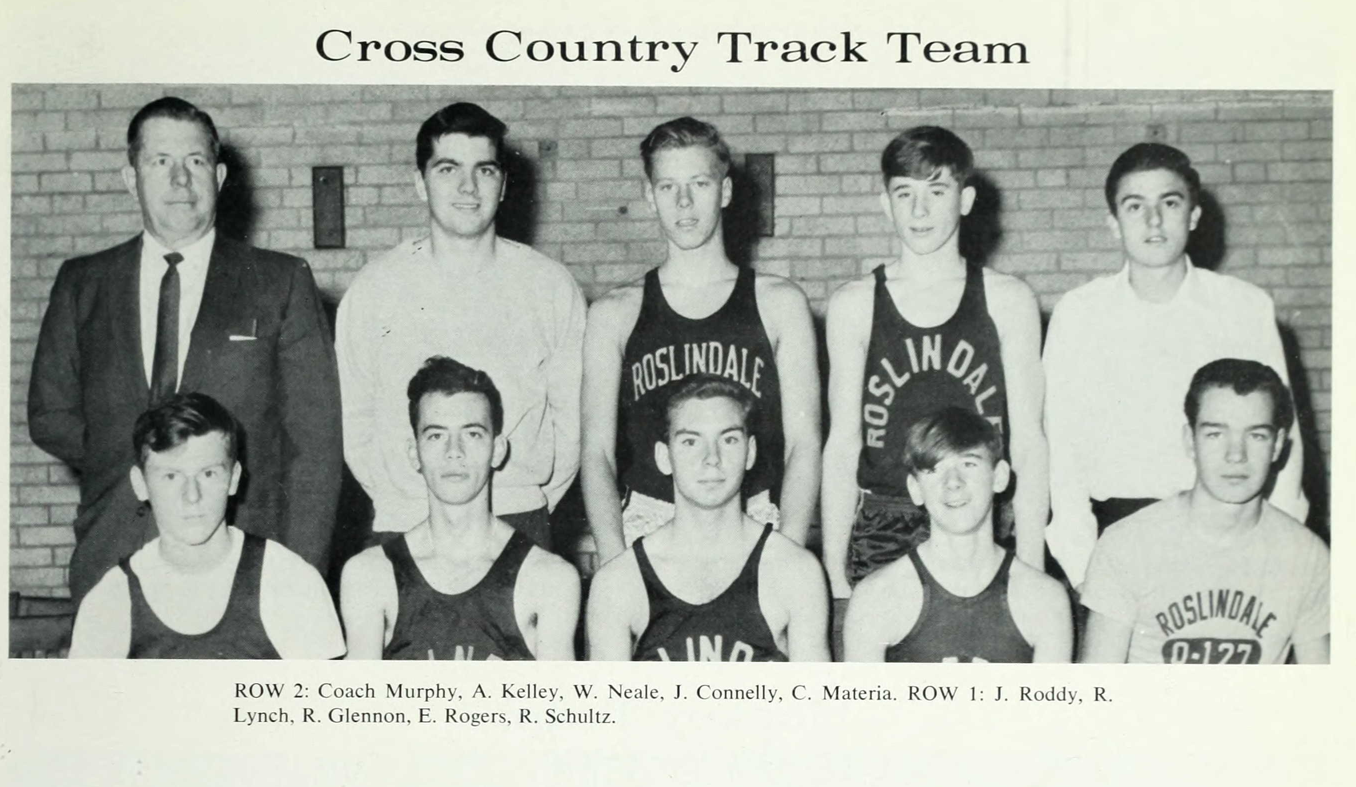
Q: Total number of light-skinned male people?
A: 10